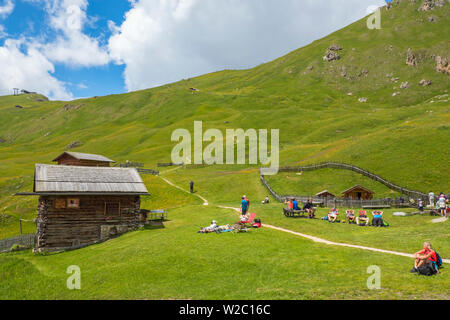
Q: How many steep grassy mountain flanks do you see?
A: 1